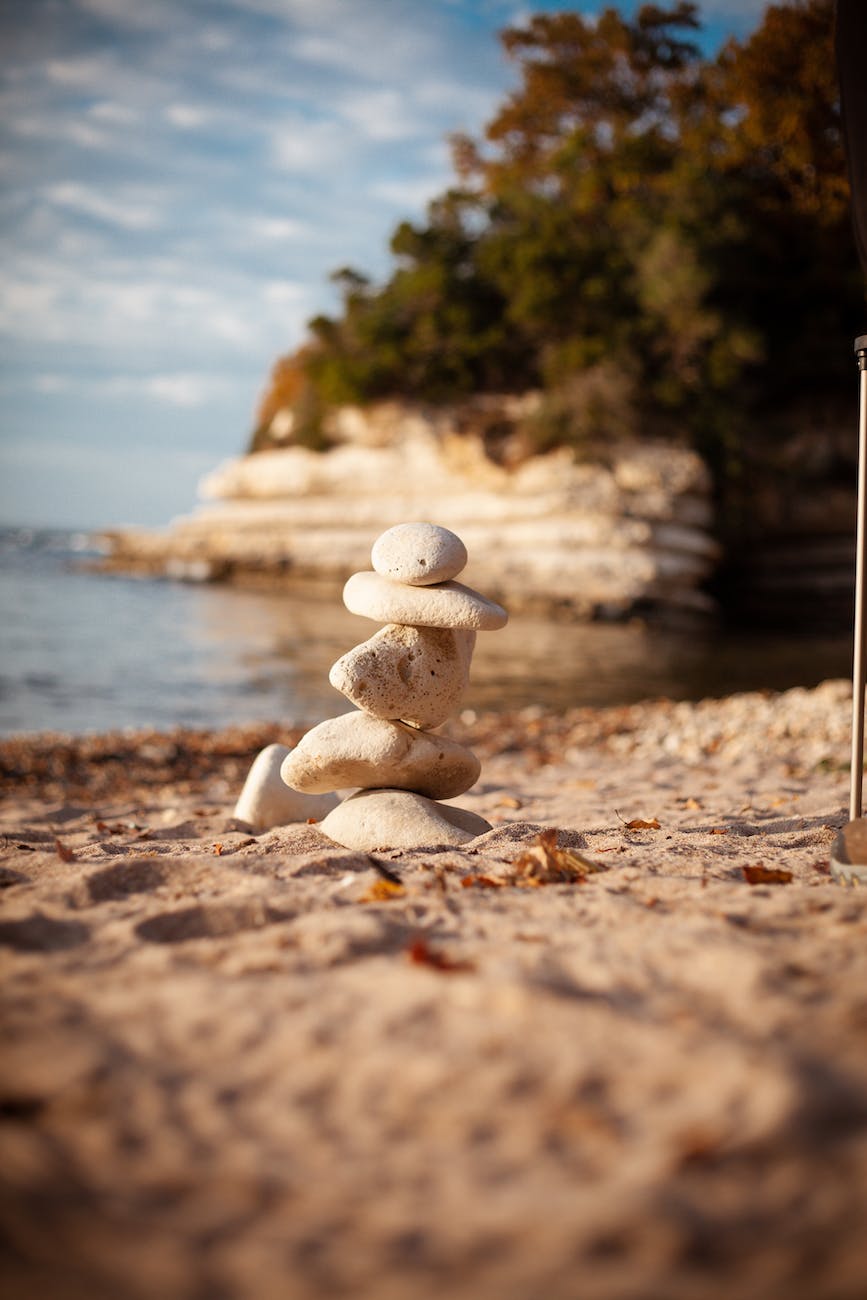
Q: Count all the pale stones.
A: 6